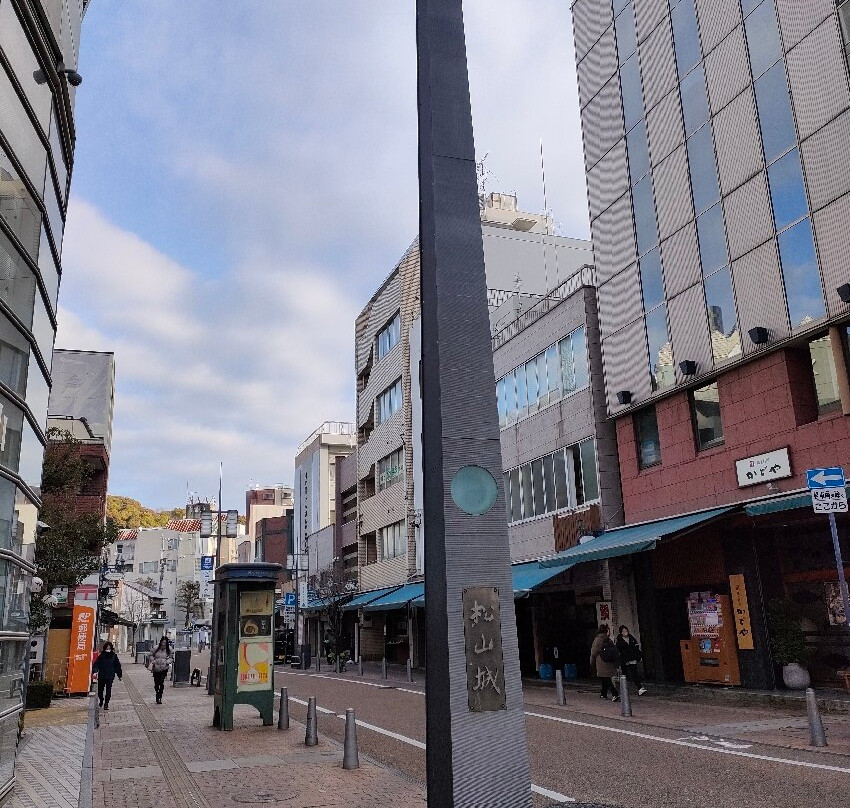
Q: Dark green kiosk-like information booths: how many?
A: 1